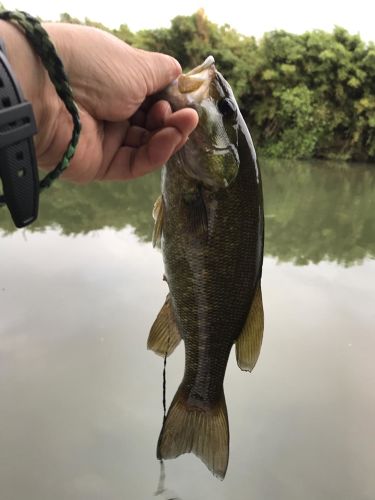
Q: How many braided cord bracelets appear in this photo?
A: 1